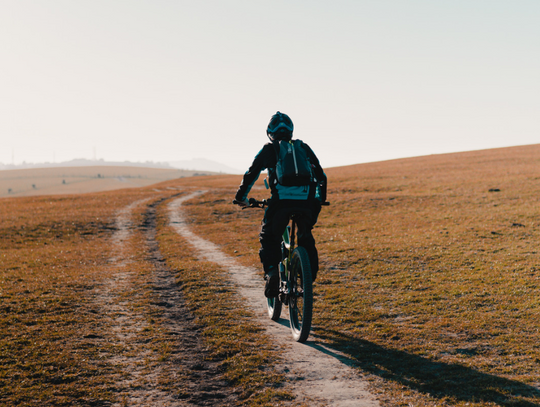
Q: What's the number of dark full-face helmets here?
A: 1